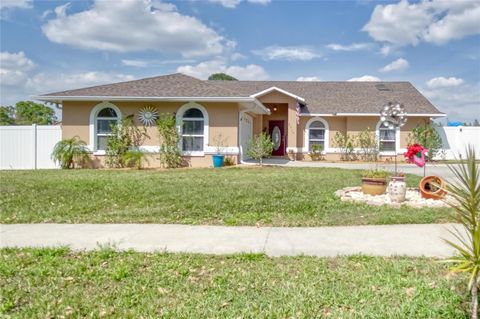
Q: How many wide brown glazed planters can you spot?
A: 1